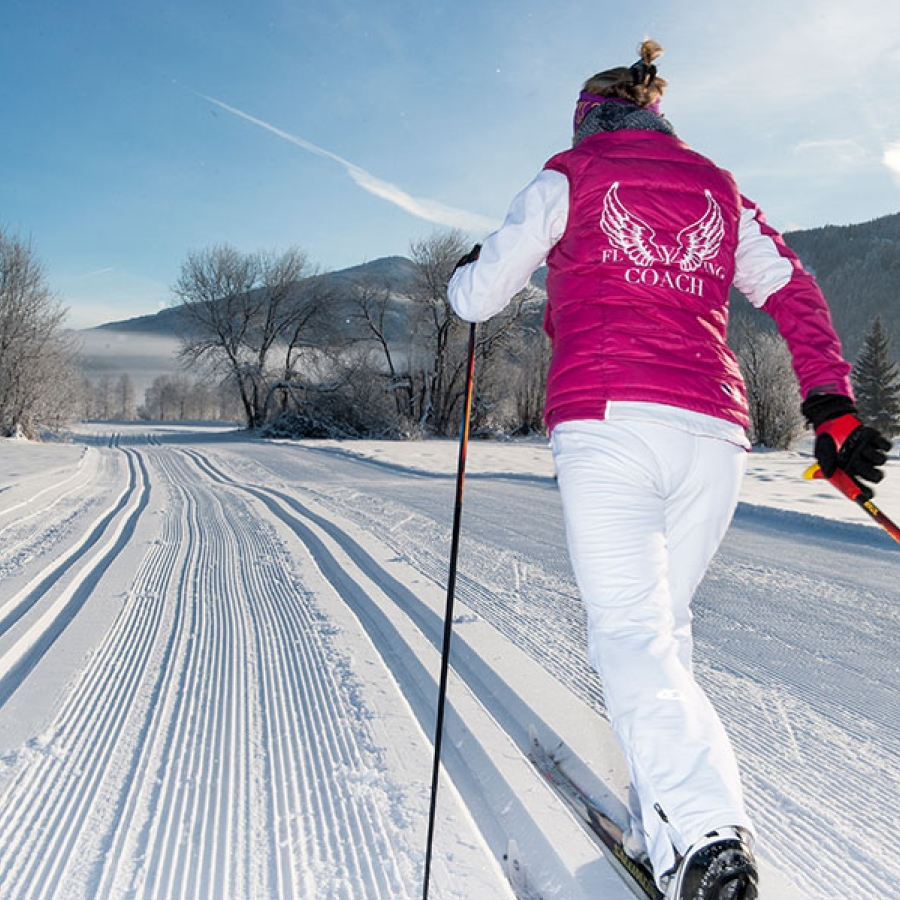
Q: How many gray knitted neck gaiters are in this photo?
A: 1